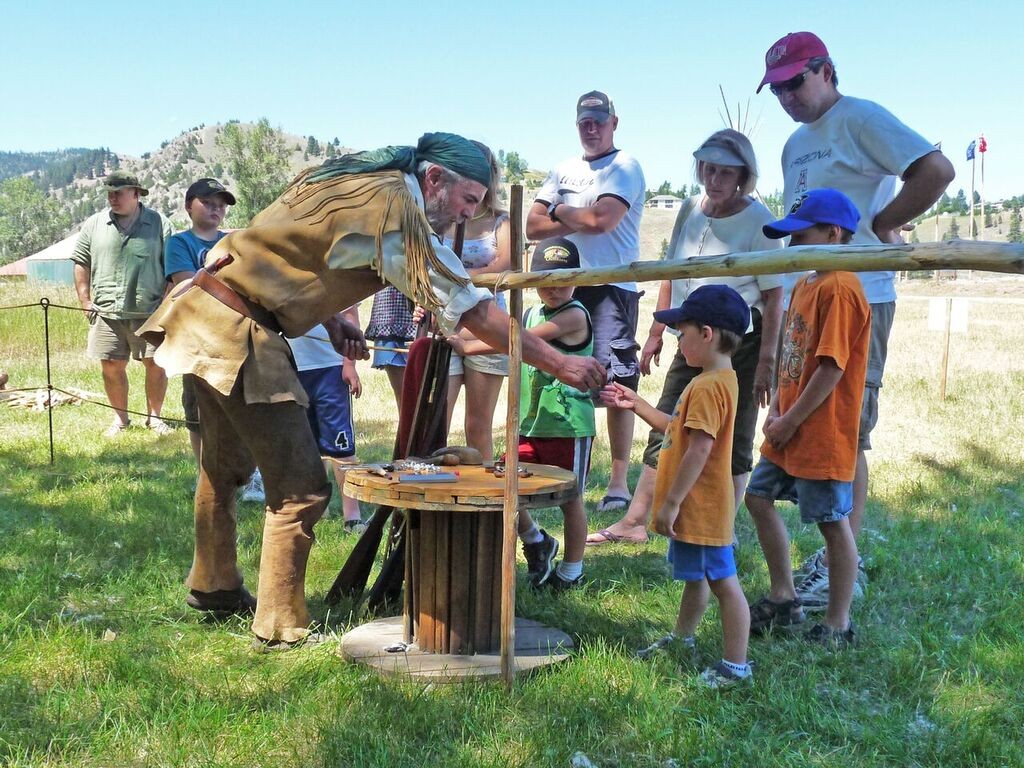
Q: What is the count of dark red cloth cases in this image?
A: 1